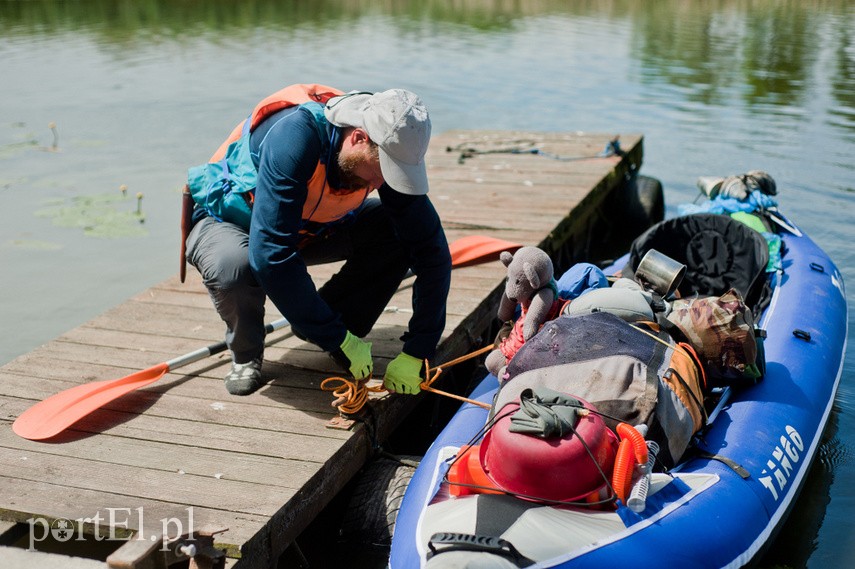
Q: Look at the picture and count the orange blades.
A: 2